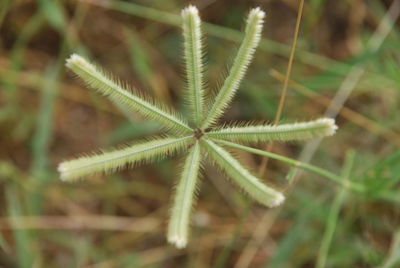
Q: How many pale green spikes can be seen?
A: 7